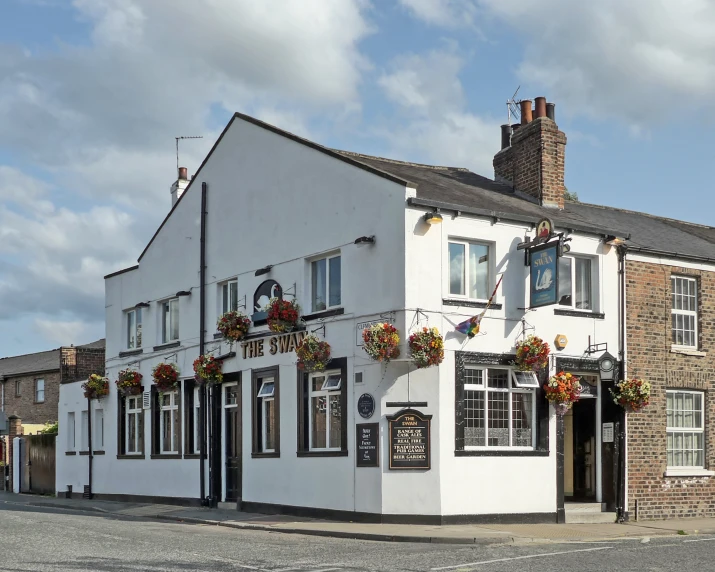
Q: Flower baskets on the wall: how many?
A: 12